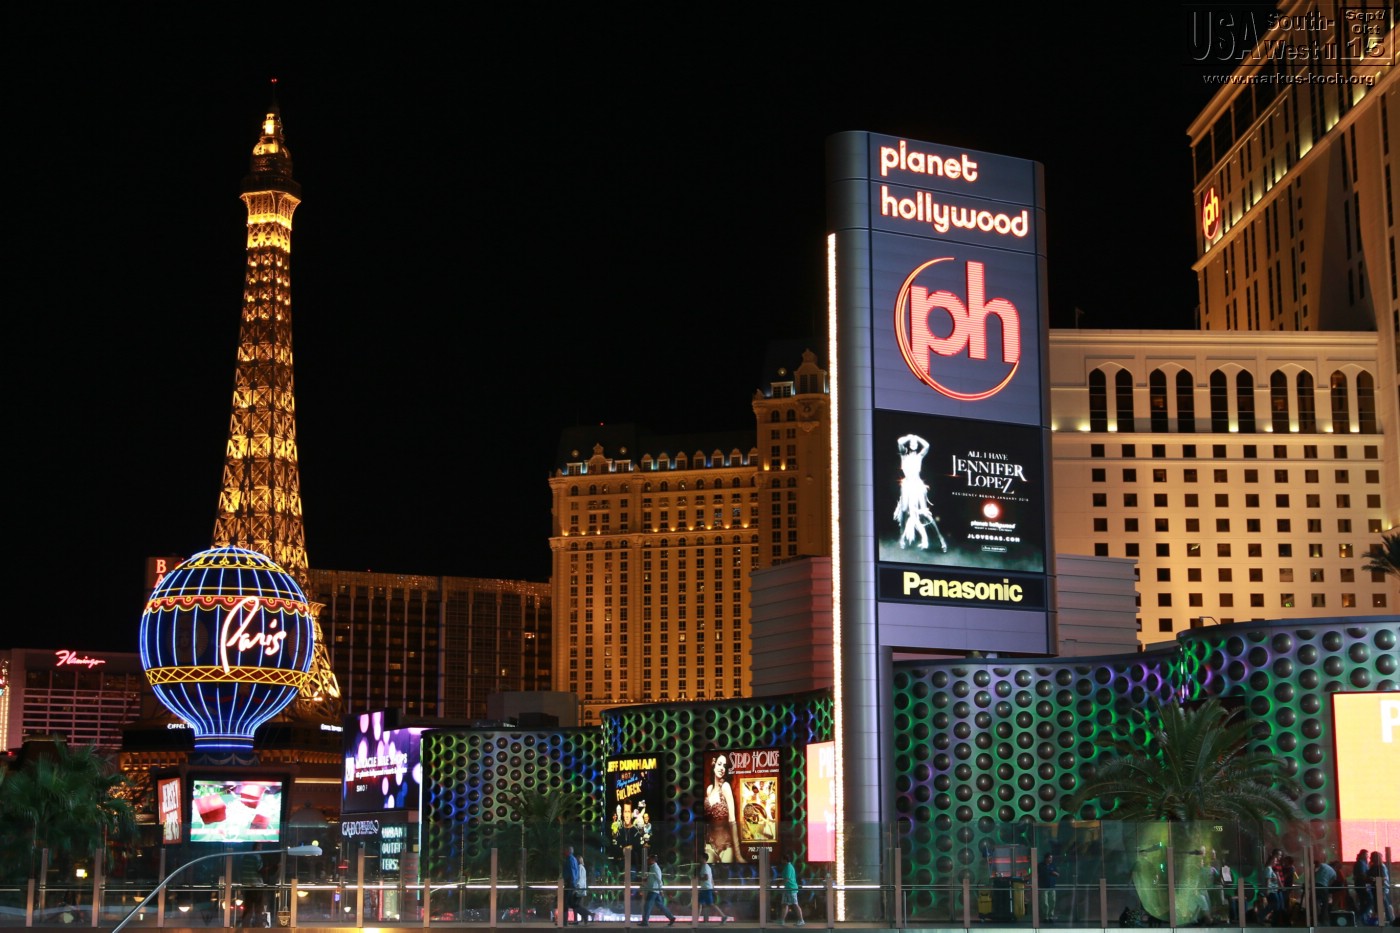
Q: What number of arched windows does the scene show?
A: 10